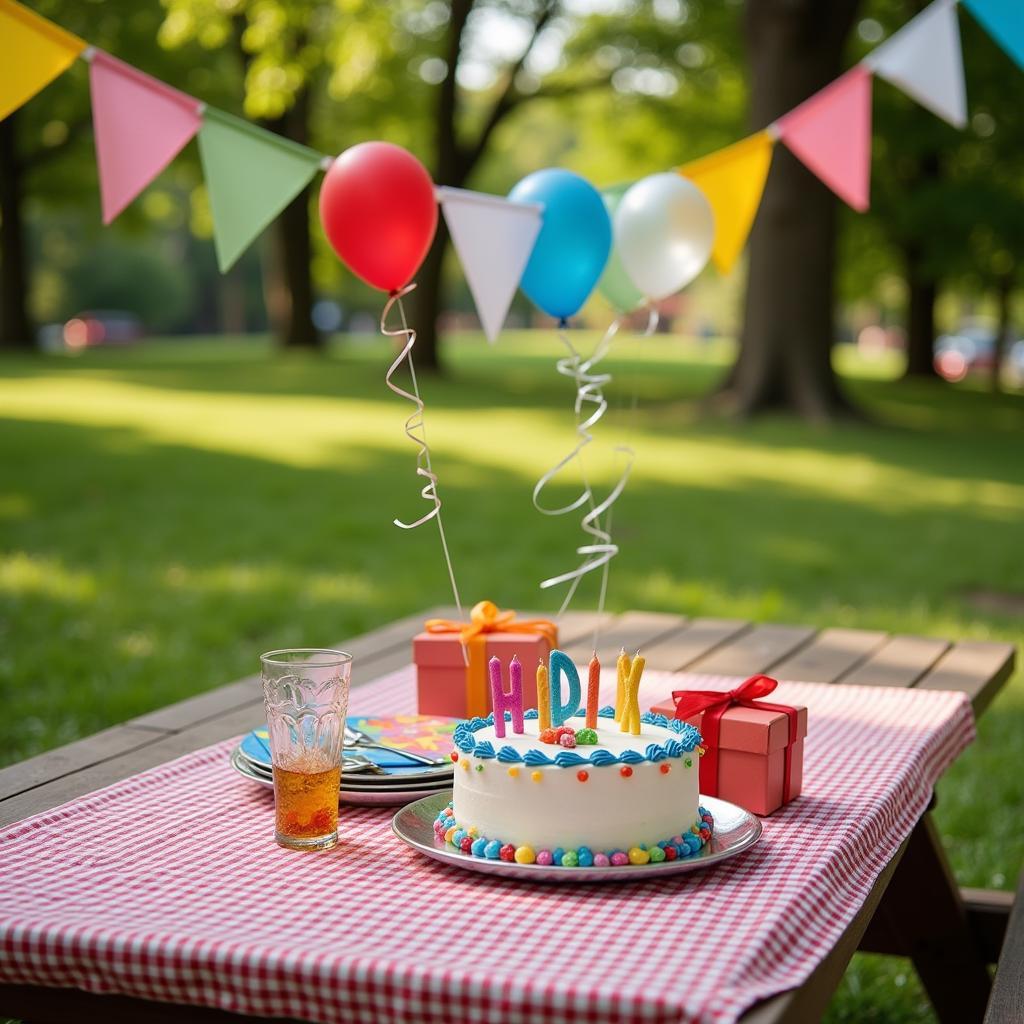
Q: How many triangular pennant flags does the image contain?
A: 9